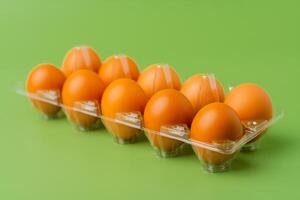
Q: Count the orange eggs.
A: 10